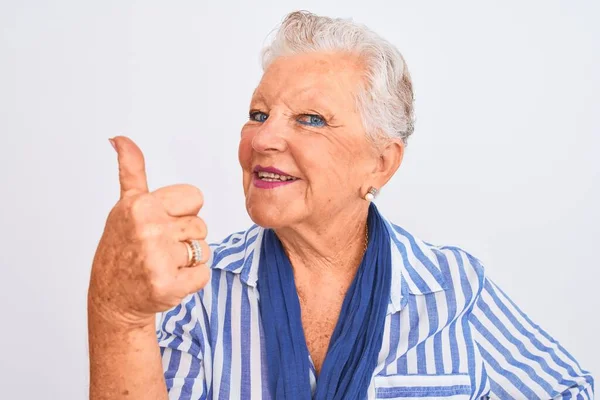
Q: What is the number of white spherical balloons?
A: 0